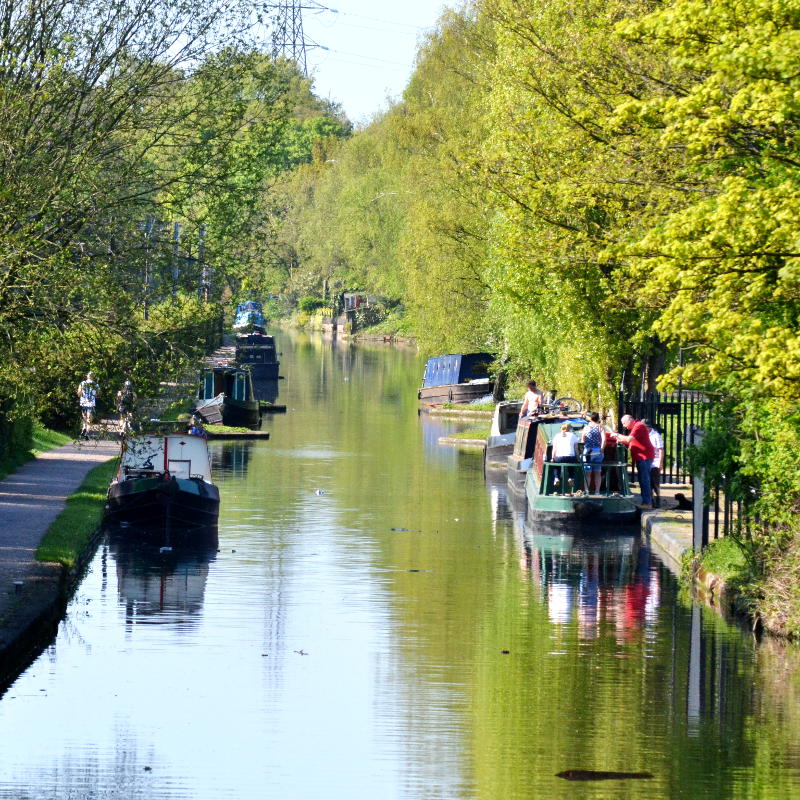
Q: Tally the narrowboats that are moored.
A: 8